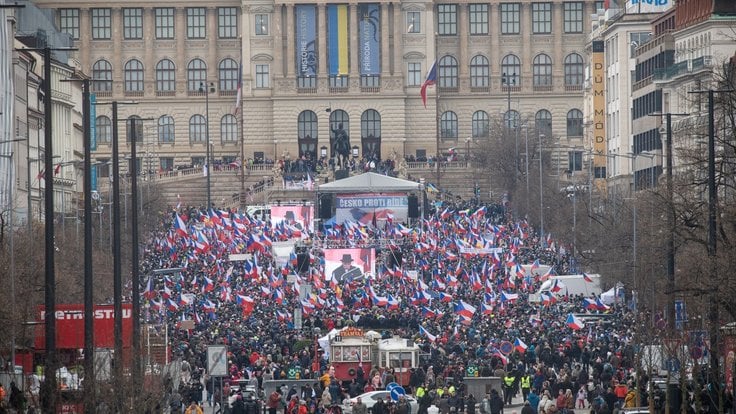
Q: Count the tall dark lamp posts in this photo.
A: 6